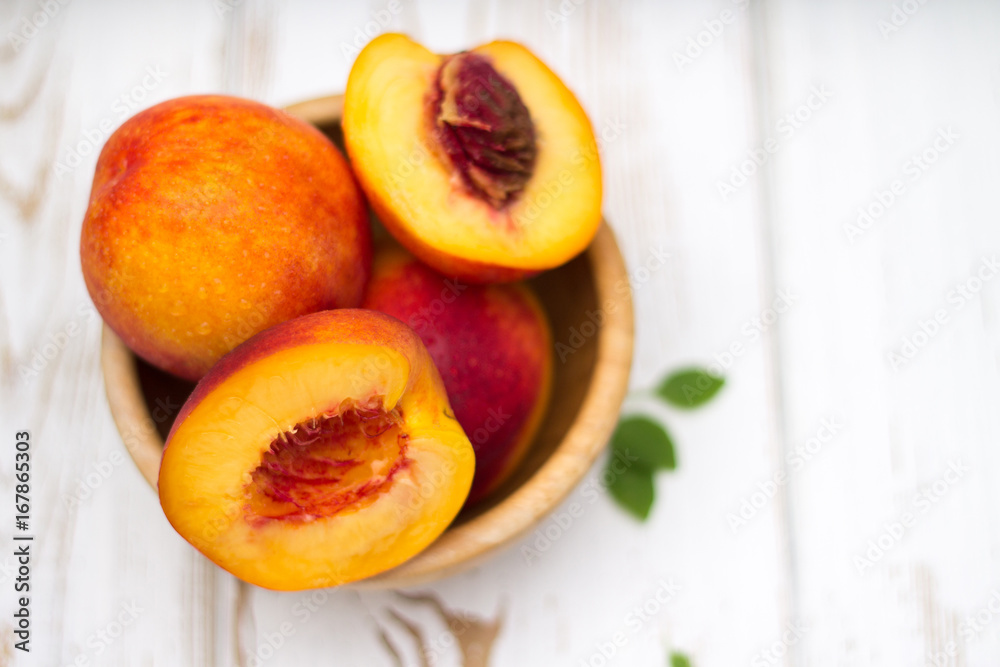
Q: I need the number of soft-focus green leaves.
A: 4